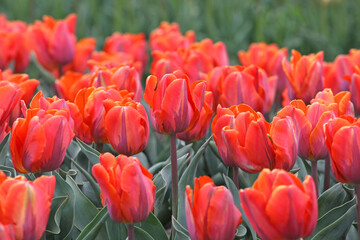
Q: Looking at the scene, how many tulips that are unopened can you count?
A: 0